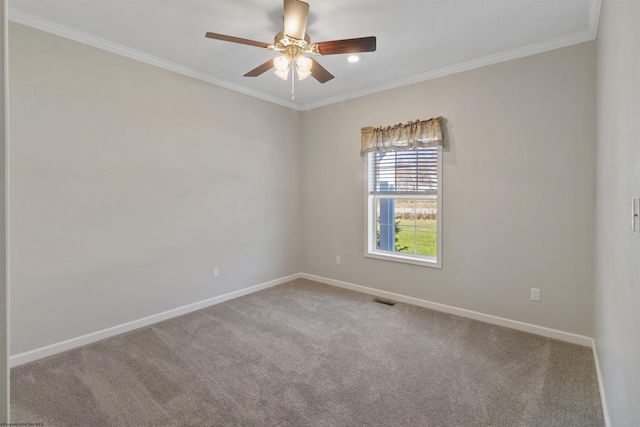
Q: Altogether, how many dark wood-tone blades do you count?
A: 4